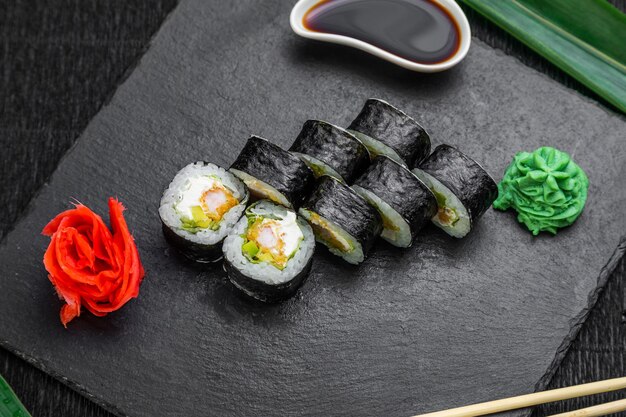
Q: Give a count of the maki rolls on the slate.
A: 8